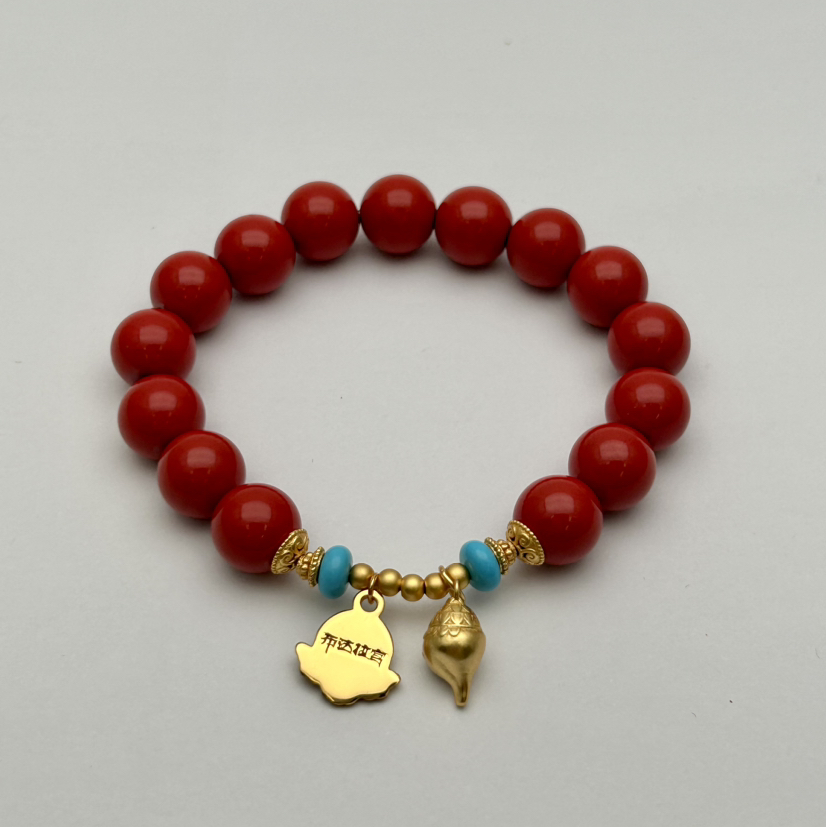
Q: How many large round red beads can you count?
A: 15